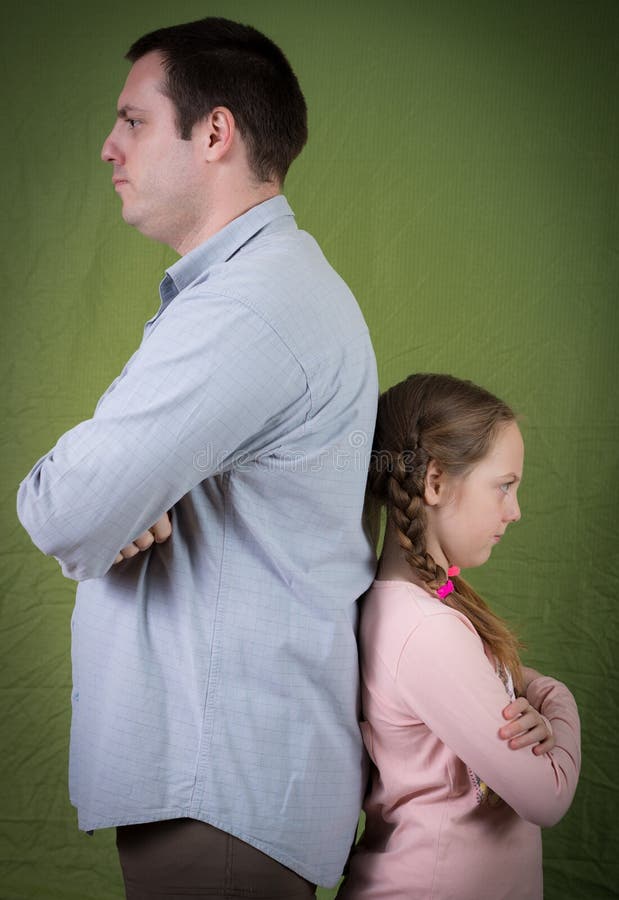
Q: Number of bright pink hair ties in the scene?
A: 2